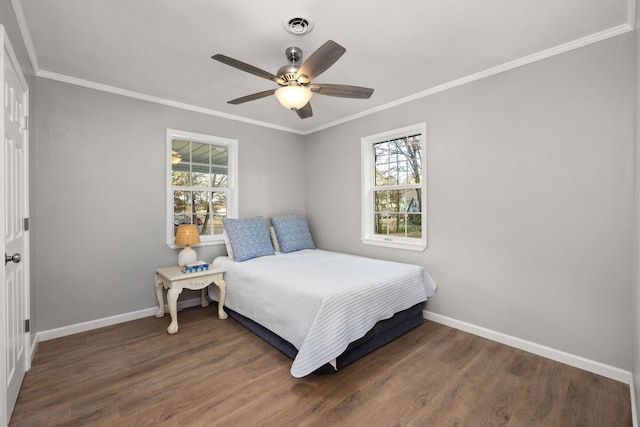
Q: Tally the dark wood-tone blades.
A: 5